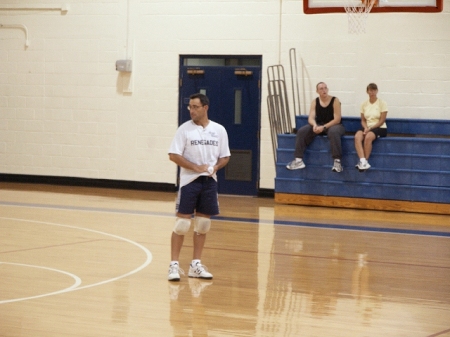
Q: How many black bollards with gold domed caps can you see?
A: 0